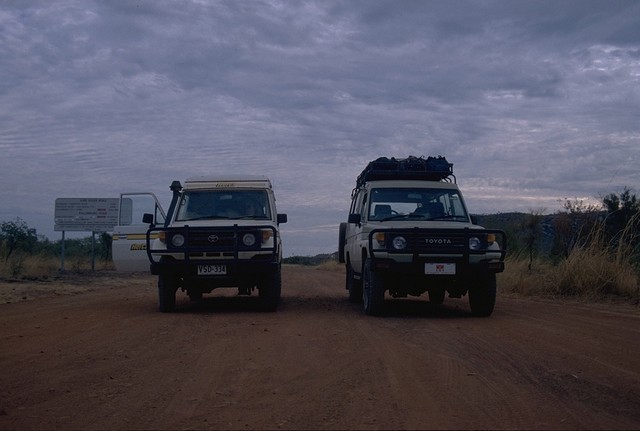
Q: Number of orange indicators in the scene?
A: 4